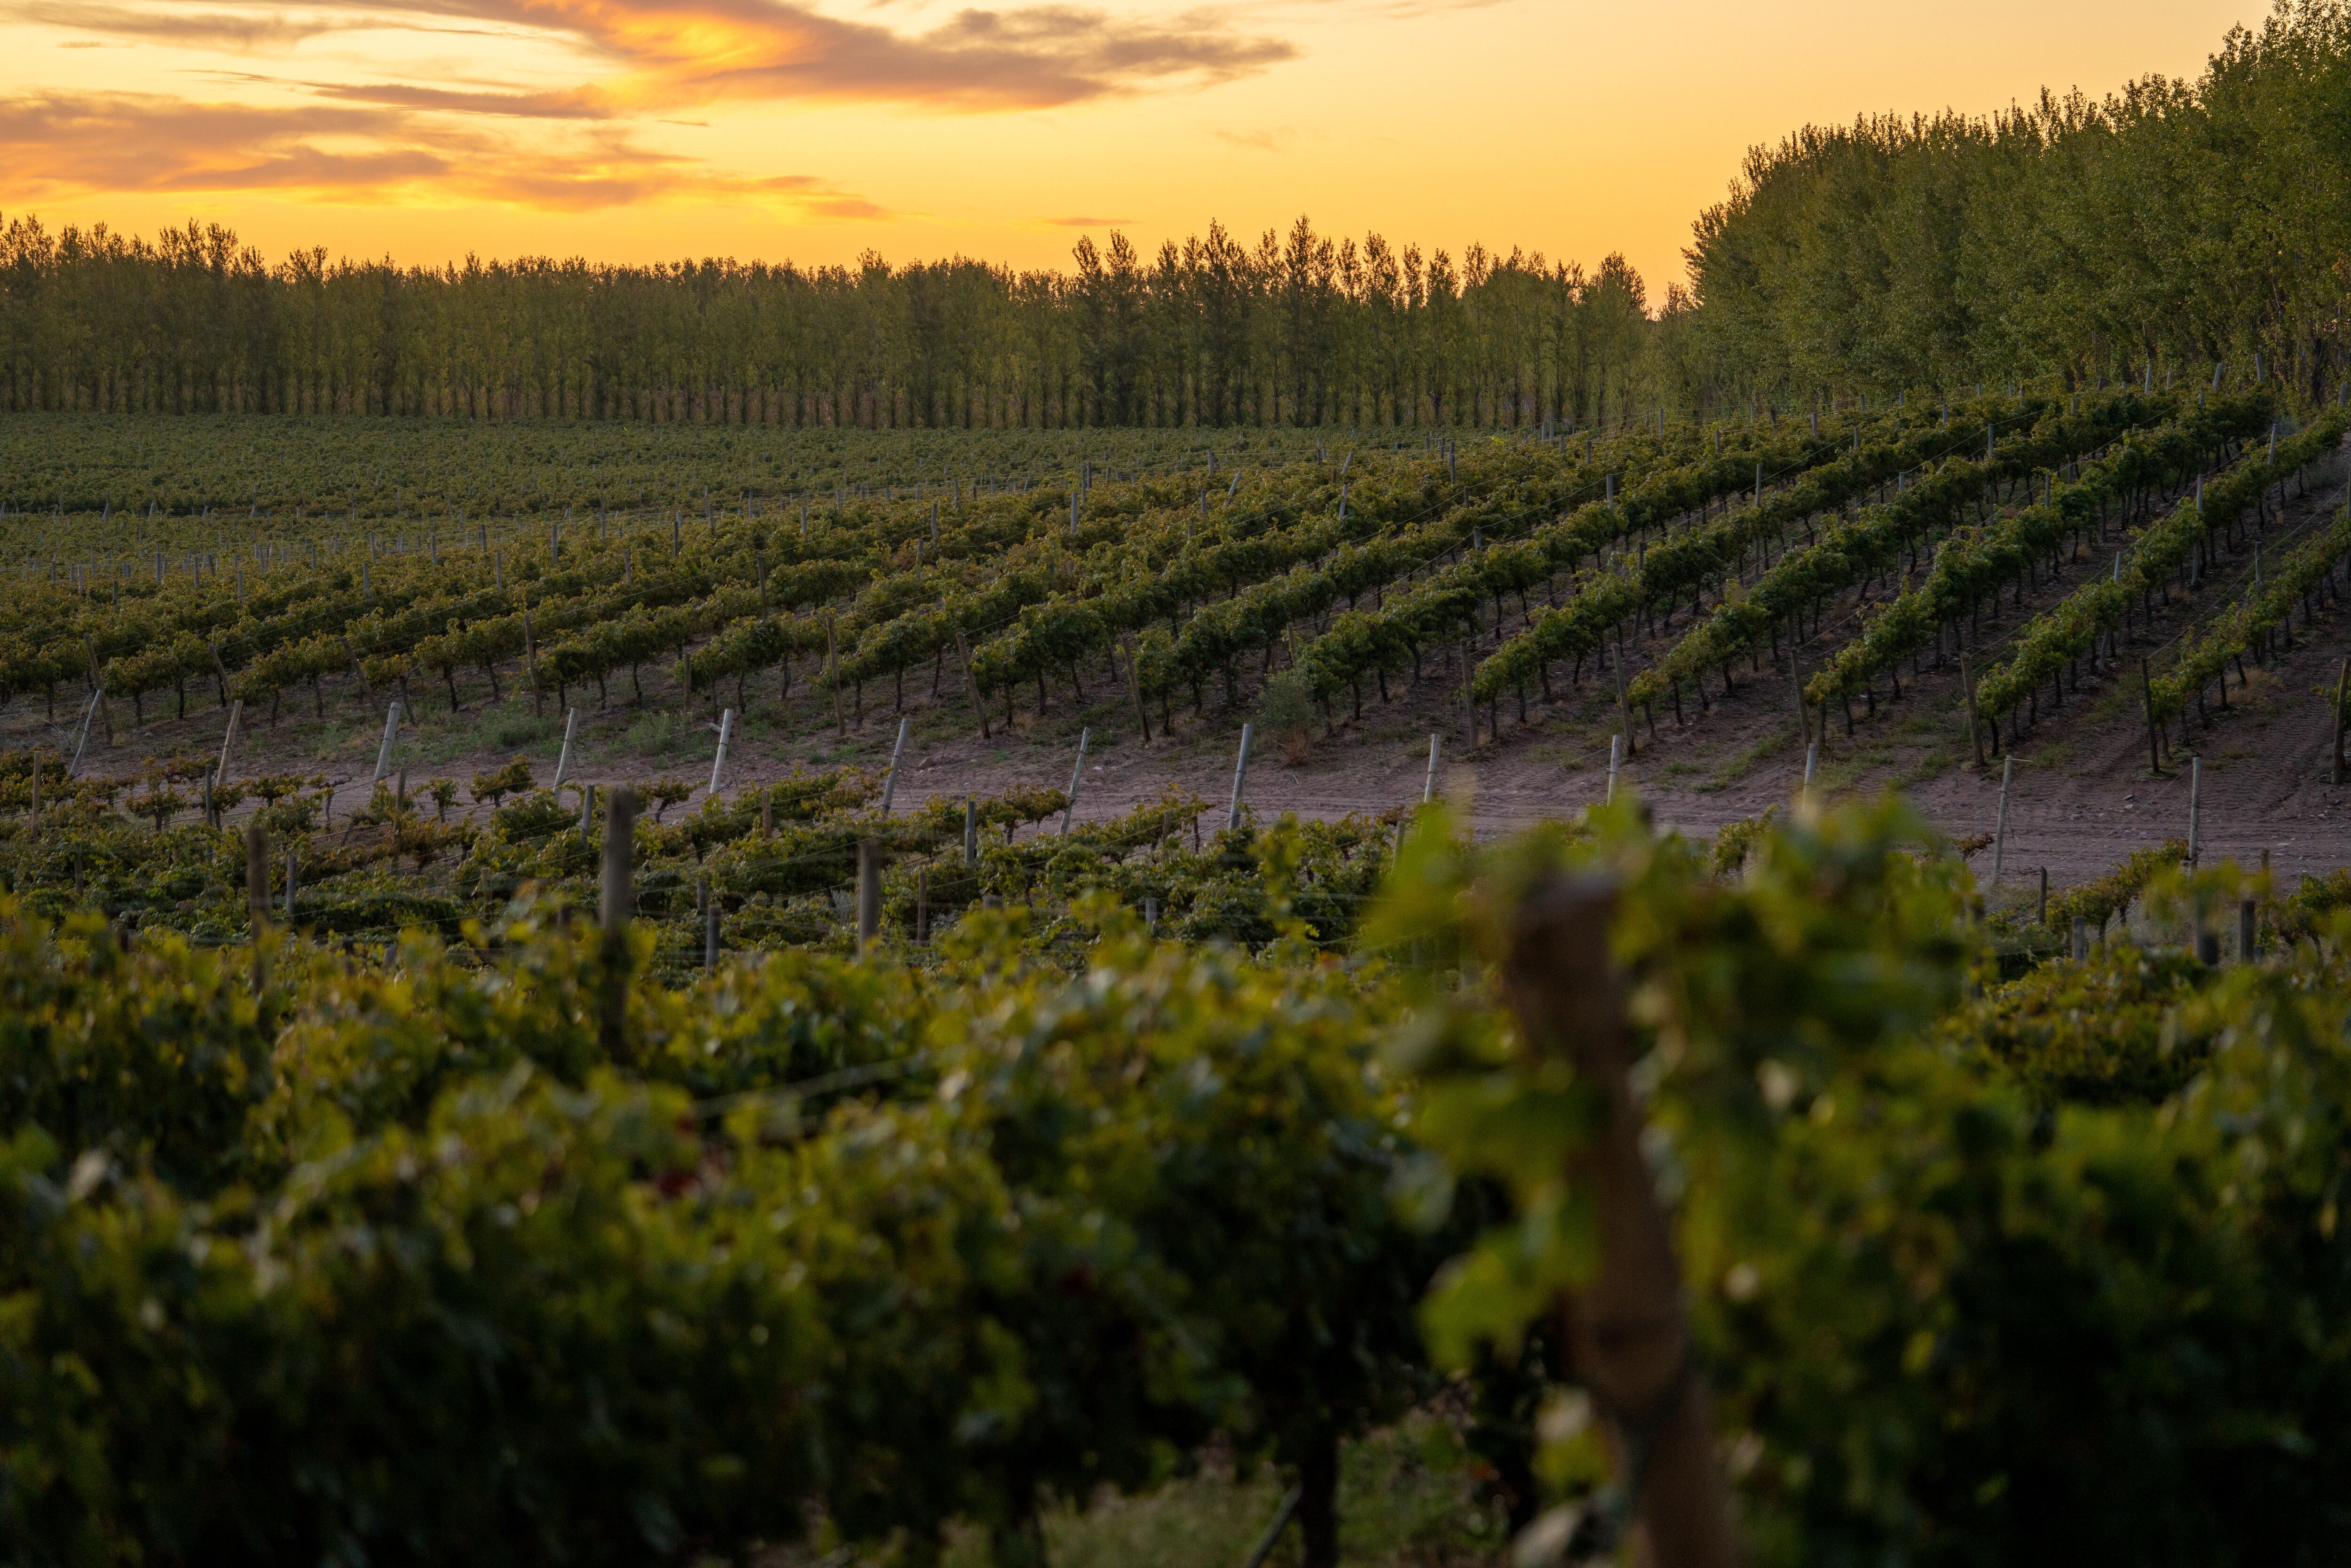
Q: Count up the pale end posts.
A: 13